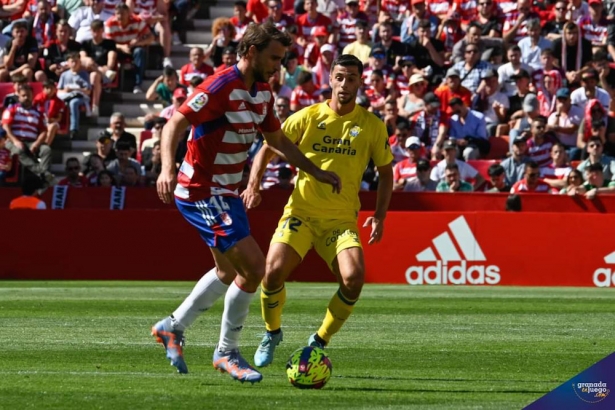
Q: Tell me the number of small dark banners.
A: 2